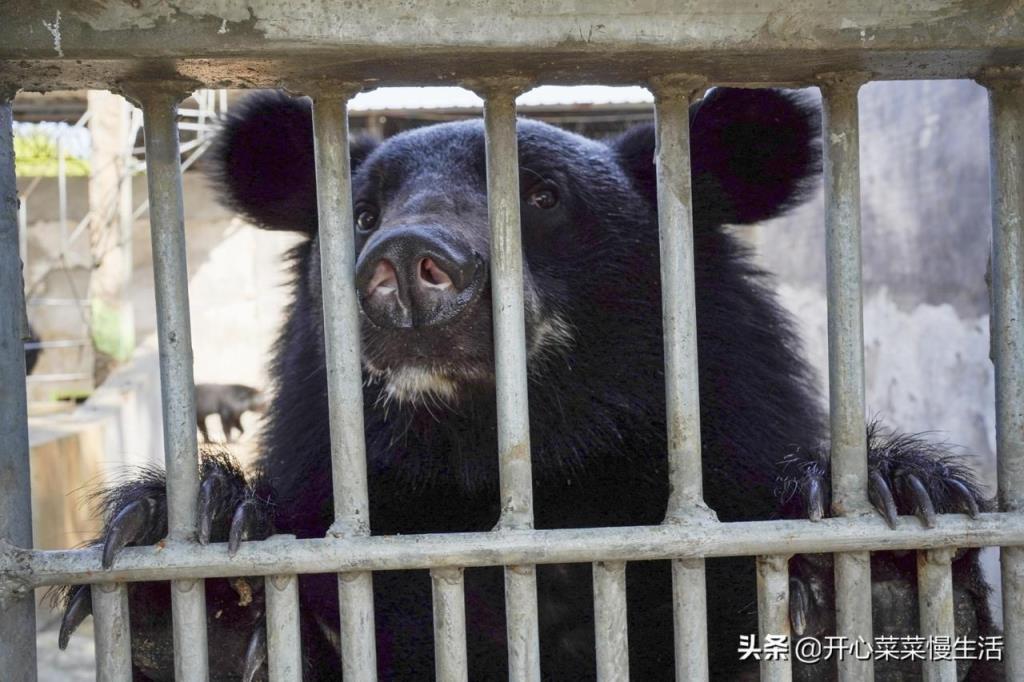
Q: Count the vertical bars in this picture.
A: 13